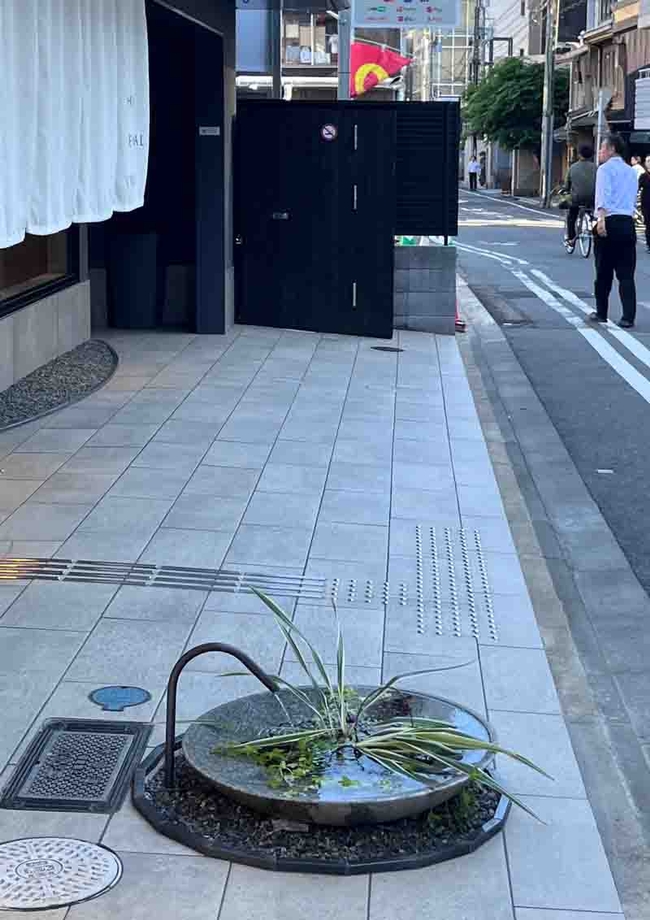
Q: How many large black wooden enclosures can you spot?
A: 1